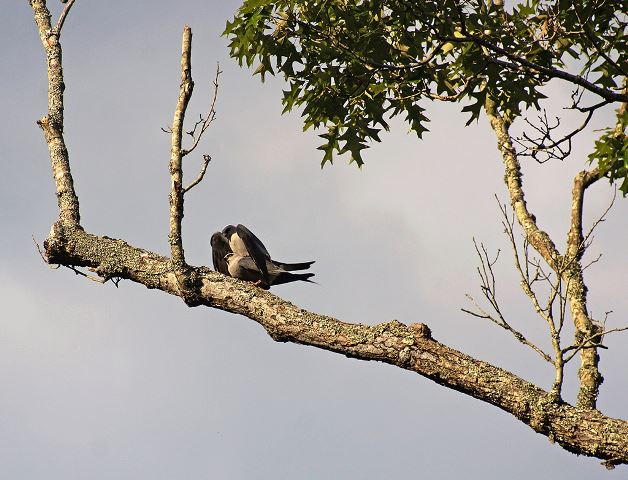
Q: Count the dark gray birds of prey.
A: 2